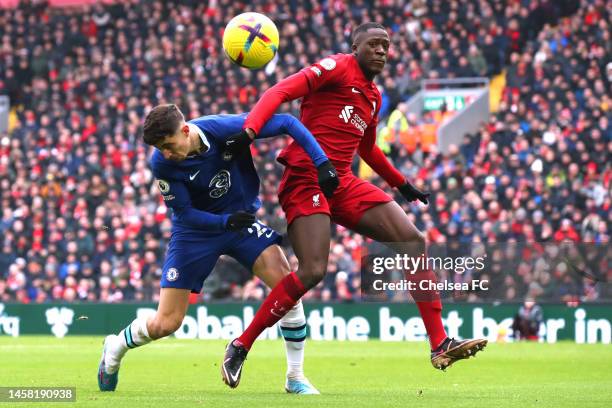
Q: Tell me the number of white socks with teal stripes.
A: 2